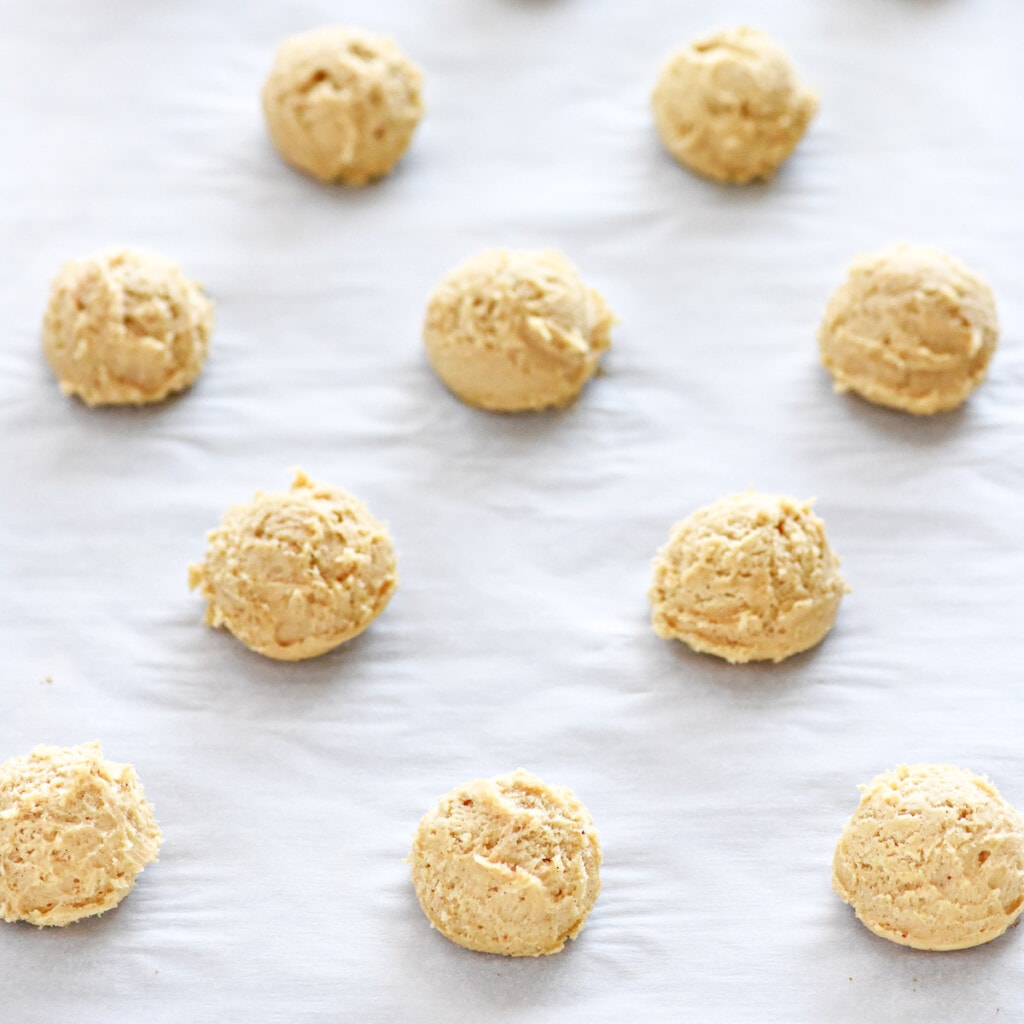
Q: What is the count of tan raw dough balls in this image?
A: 10